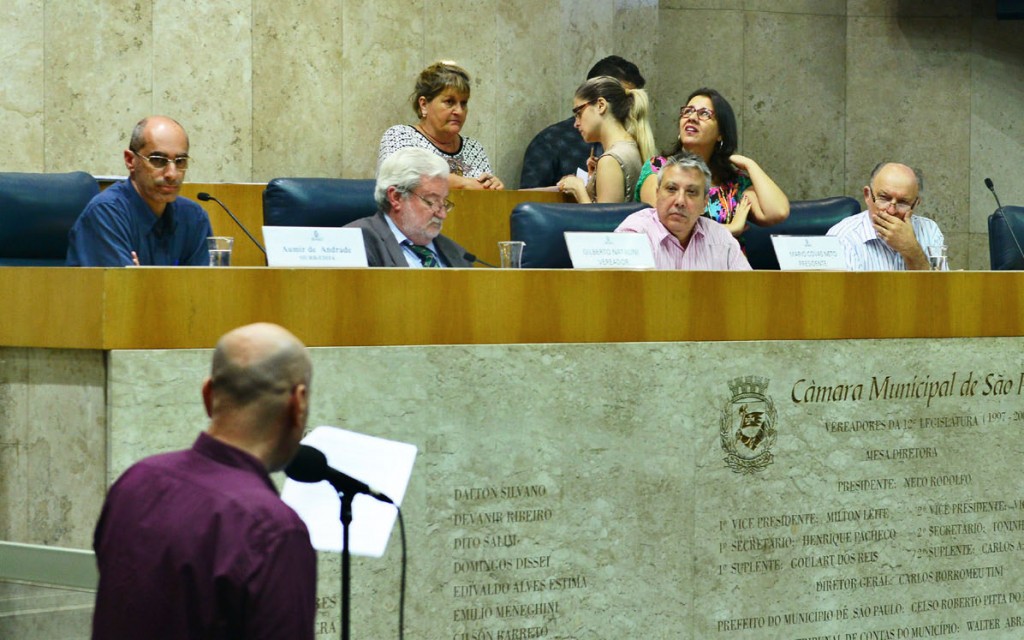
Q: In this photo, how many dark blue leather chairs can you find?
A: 5